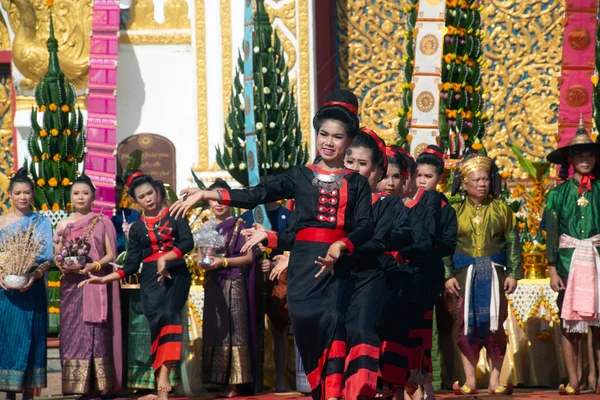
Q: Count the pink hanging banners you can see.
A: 2